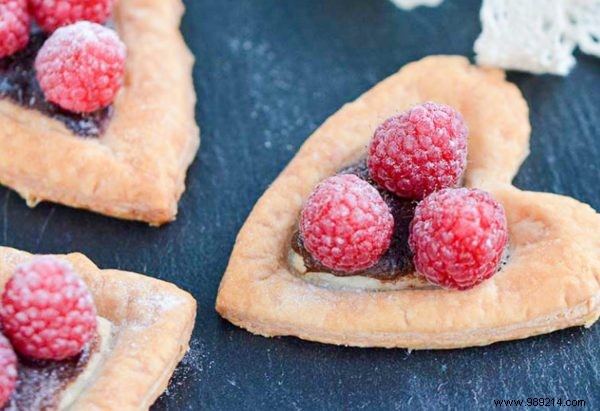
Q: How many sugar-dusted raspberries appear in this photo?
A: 8